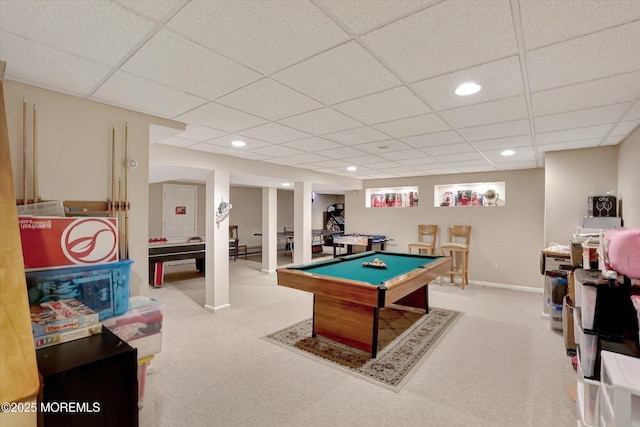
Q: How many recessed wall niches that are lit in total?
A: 2